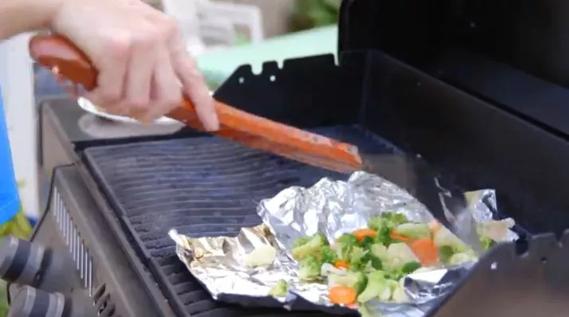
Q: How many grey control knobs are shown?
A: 2